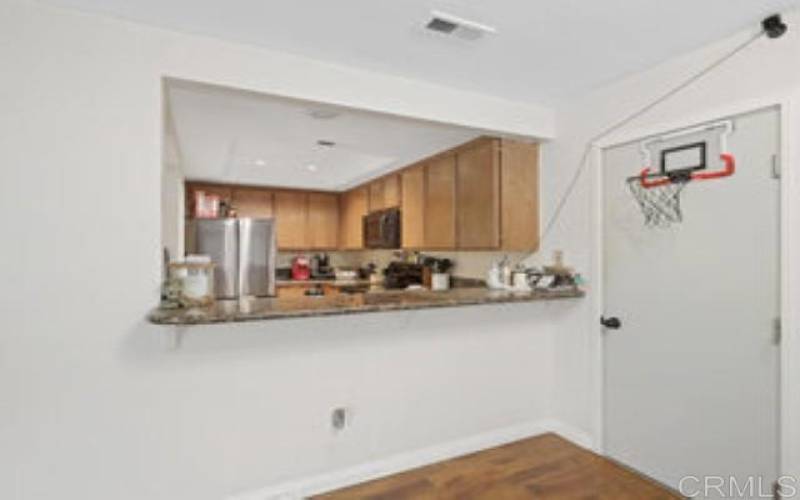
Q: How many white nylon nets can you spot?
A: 1